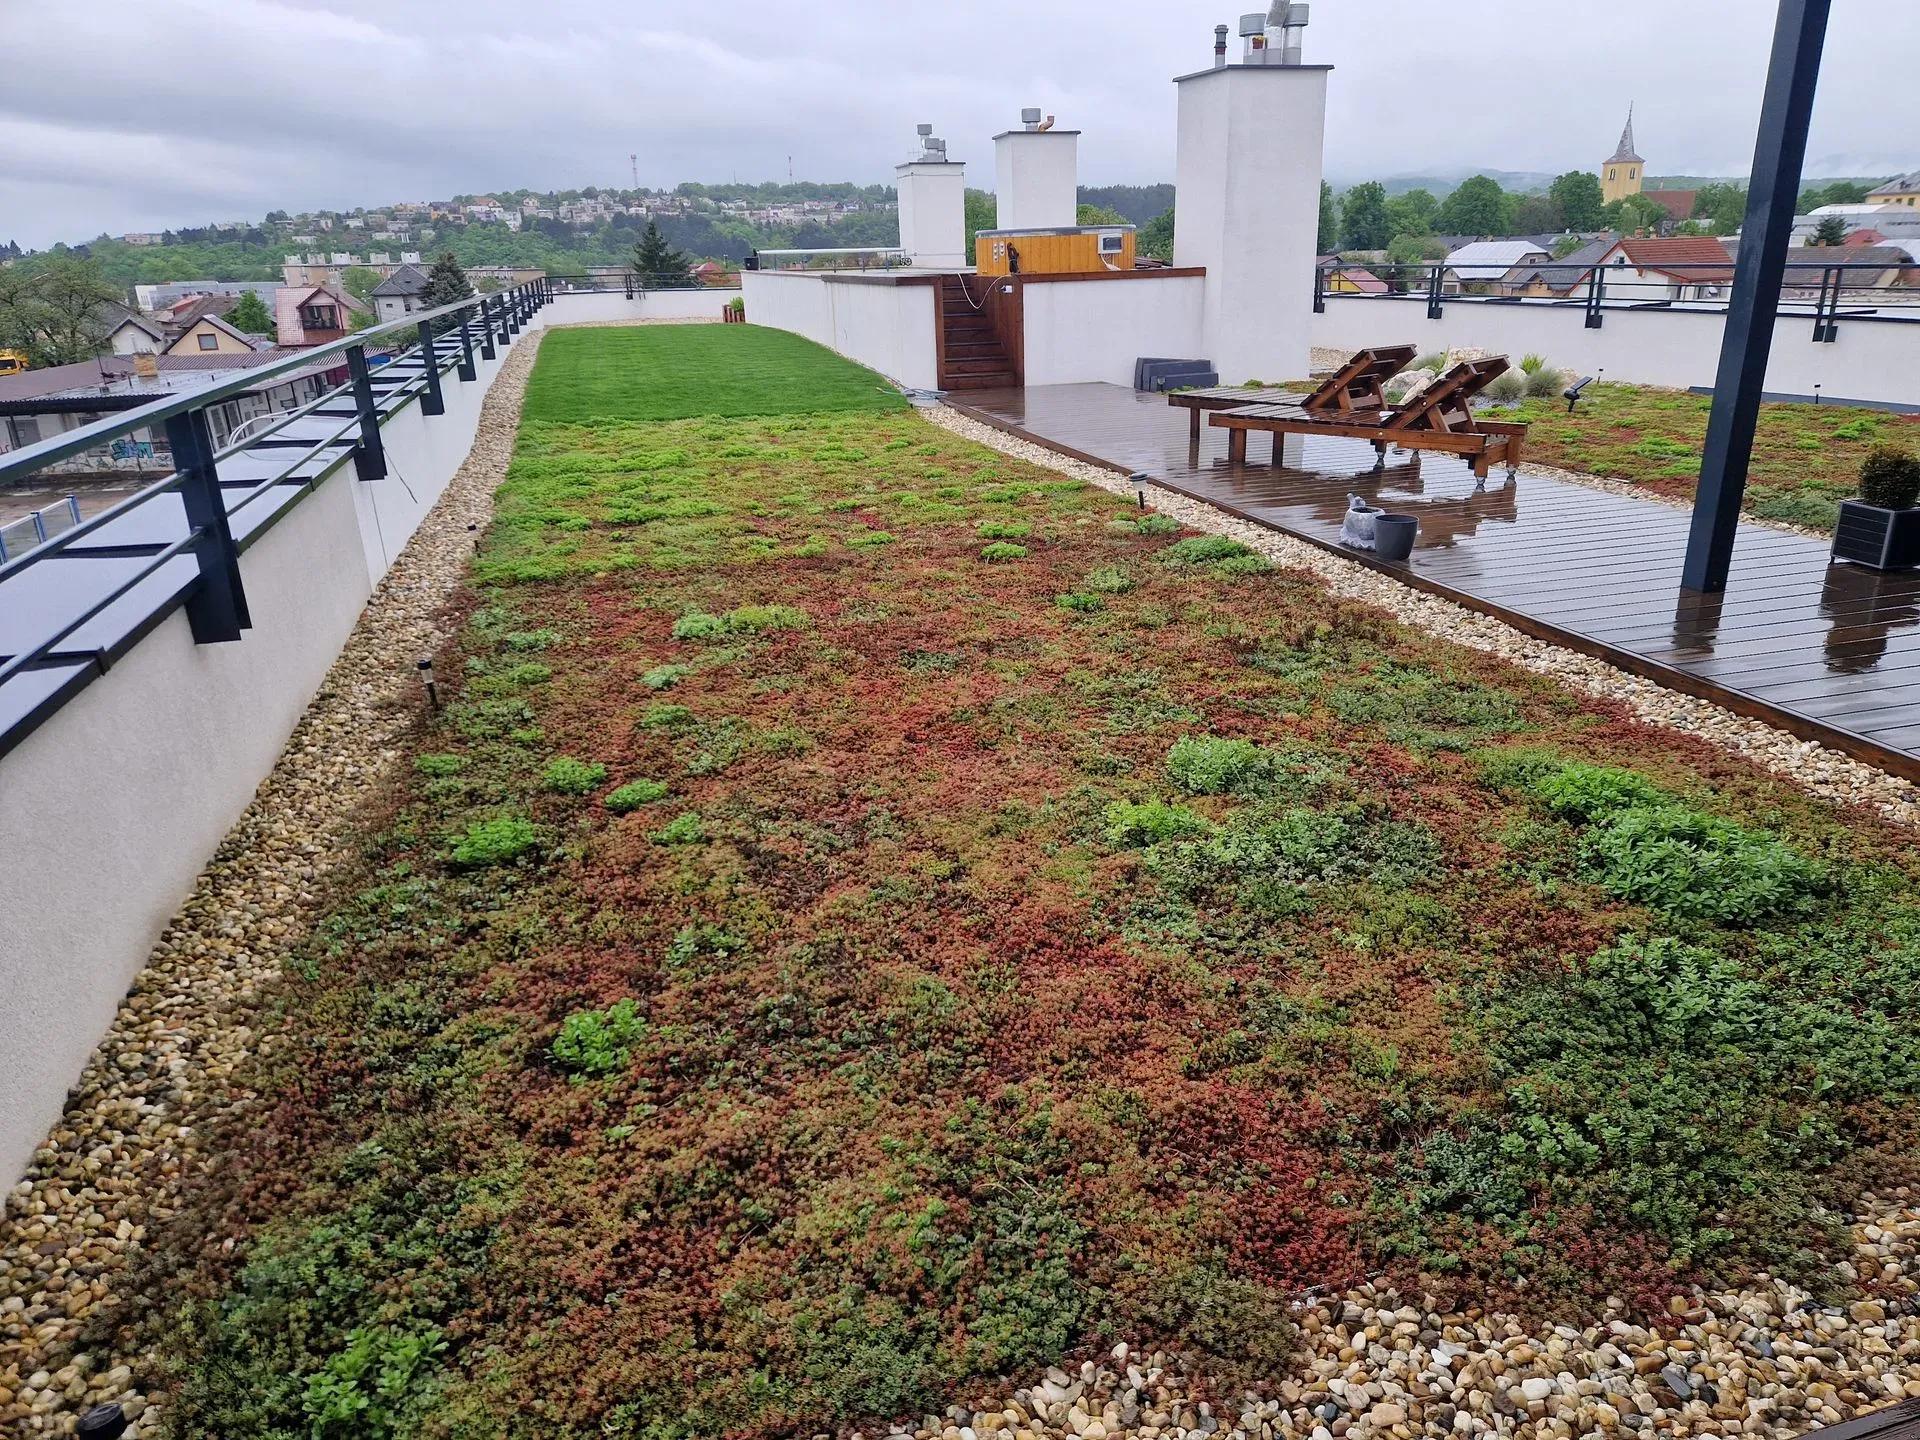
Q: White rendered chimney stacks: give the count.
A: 3